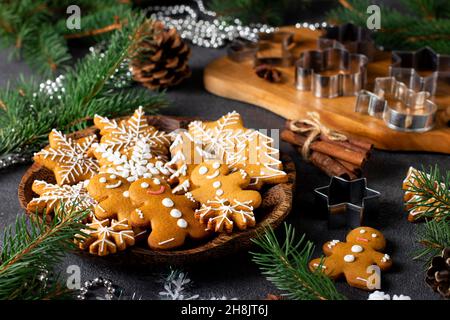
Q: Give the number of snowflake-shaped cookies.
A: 7